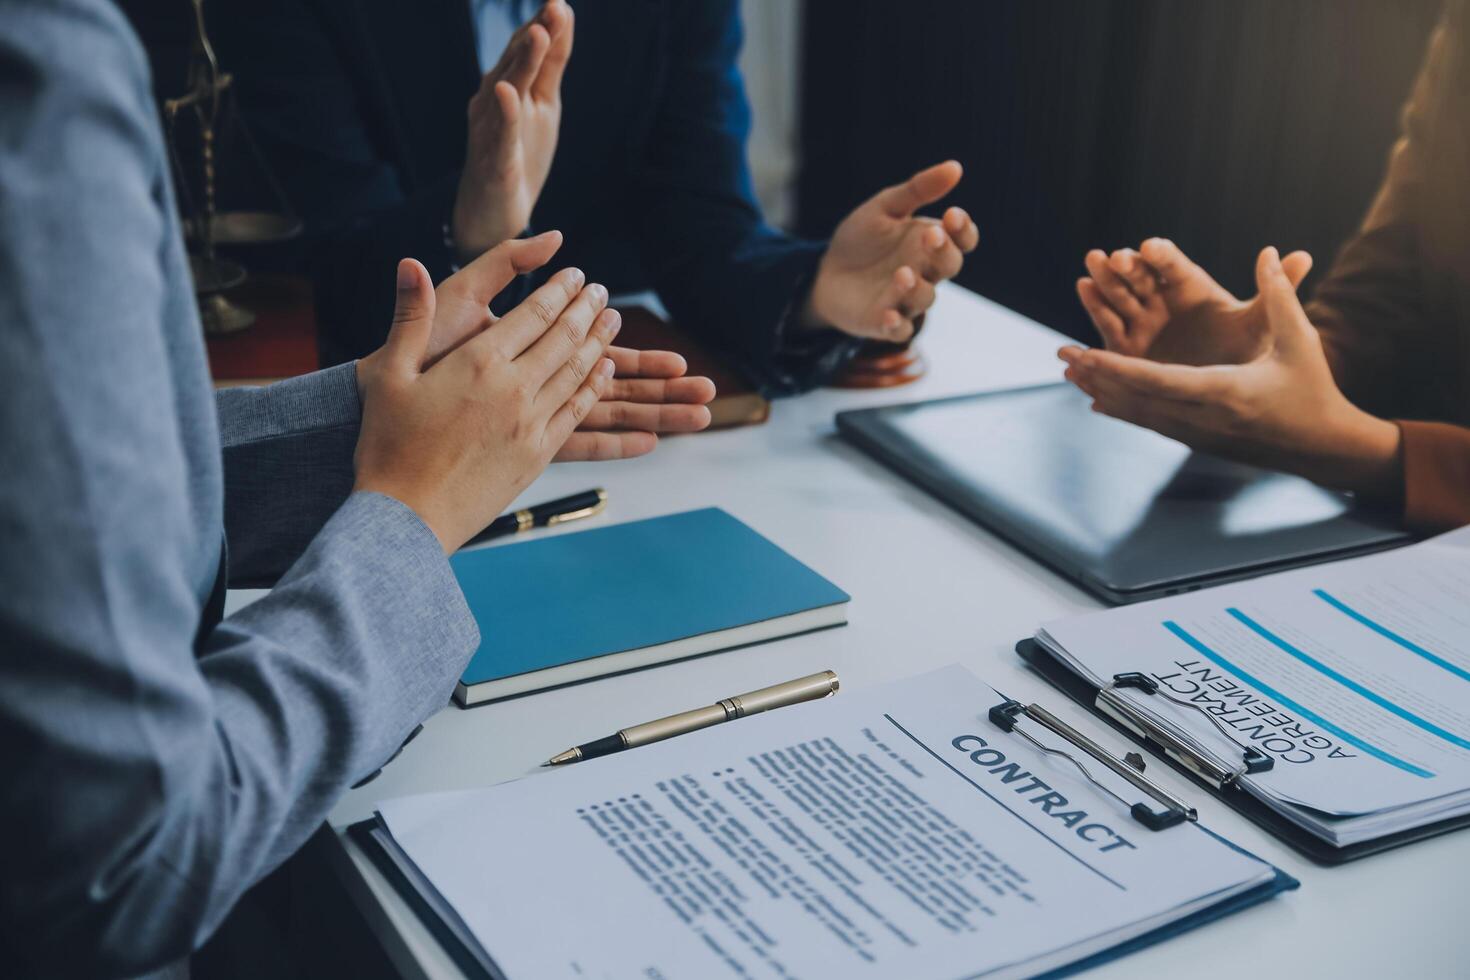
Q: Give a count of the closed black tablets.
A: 1